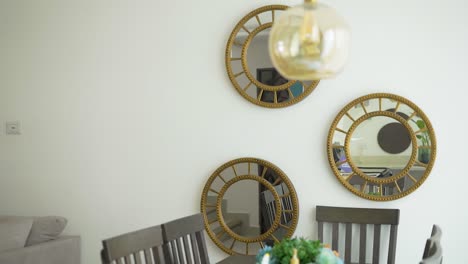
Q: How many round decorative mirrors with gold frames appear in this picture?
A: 3